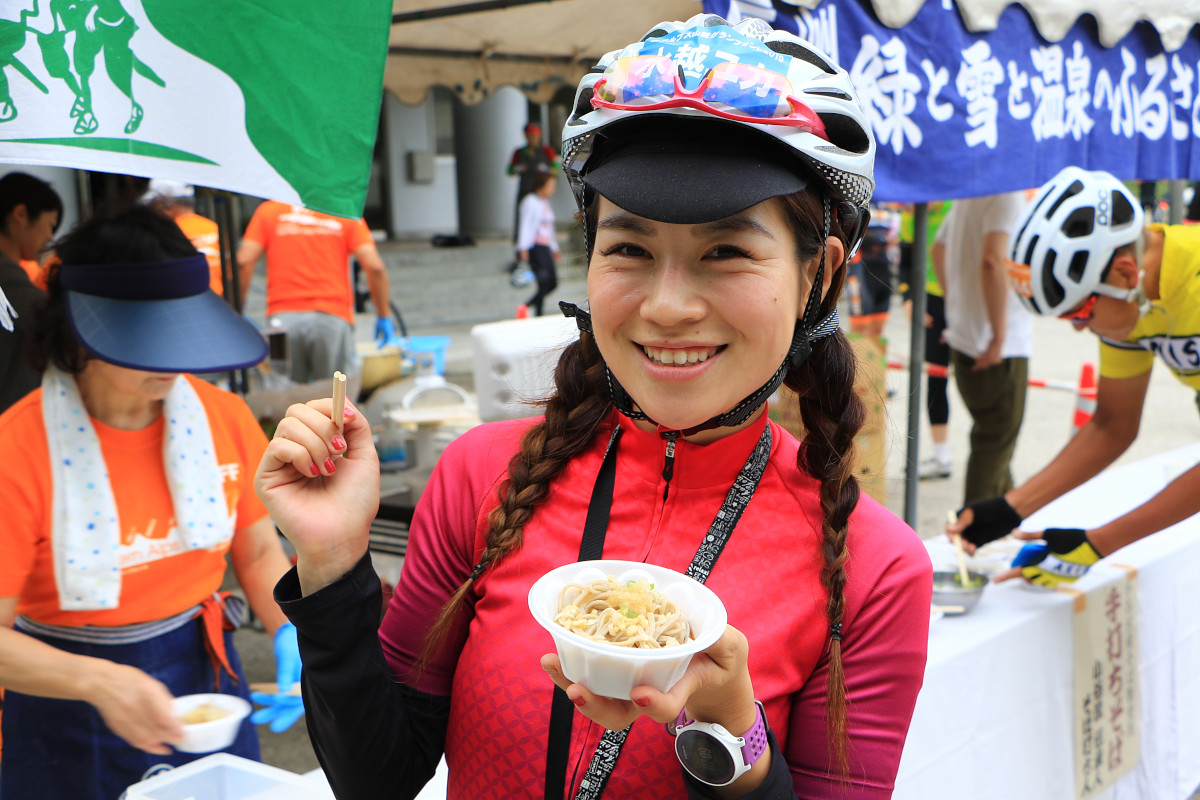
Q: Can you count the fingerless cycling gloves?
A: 2